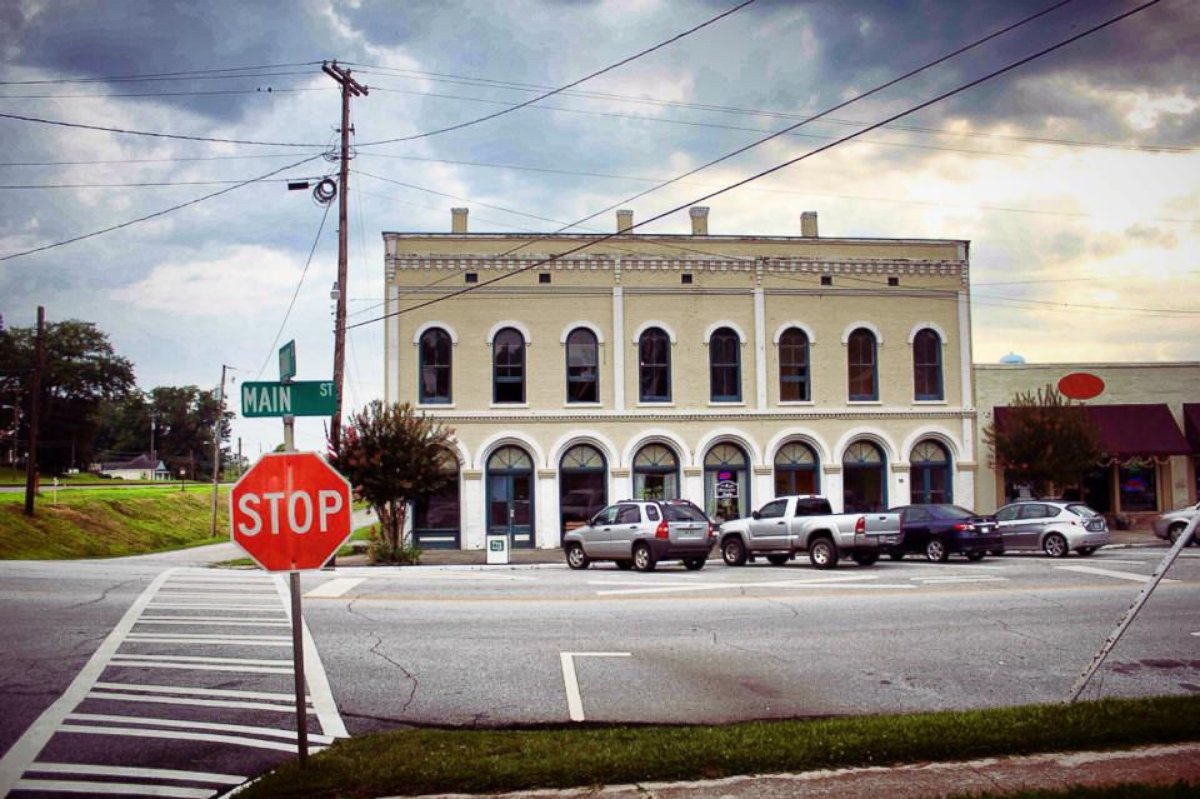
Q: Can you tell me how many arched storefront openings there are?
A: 8